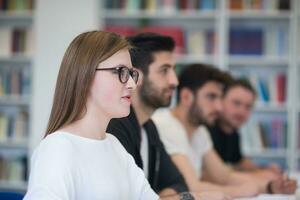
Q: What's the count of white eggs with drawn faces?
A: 0